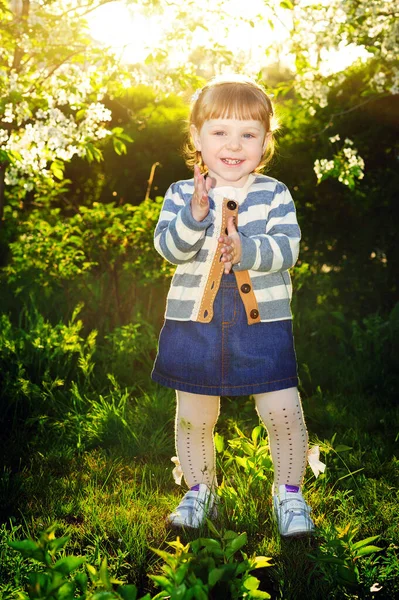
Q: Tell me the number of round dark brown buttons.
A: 3